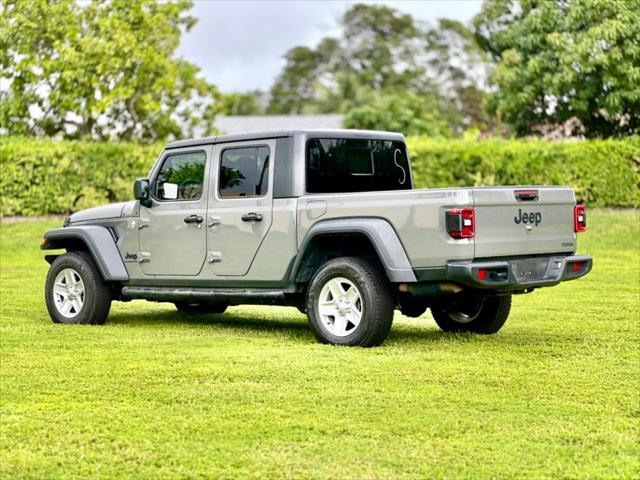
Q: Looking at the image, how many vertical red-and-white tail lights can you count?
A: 2